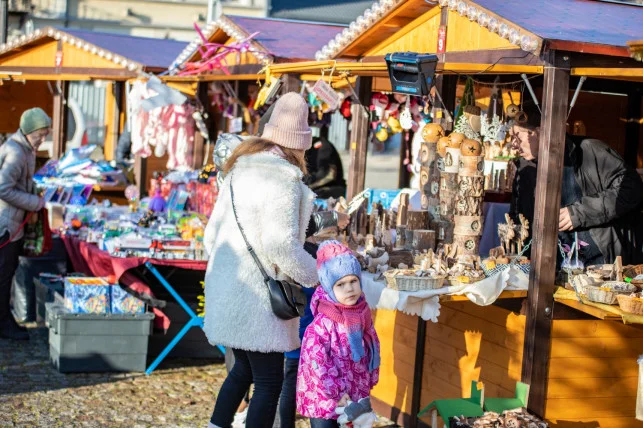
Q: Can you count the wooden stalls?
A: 3